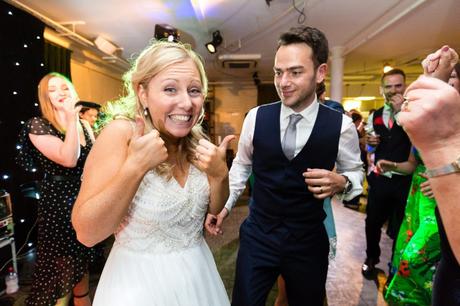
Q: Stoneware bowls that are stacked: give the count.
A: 0